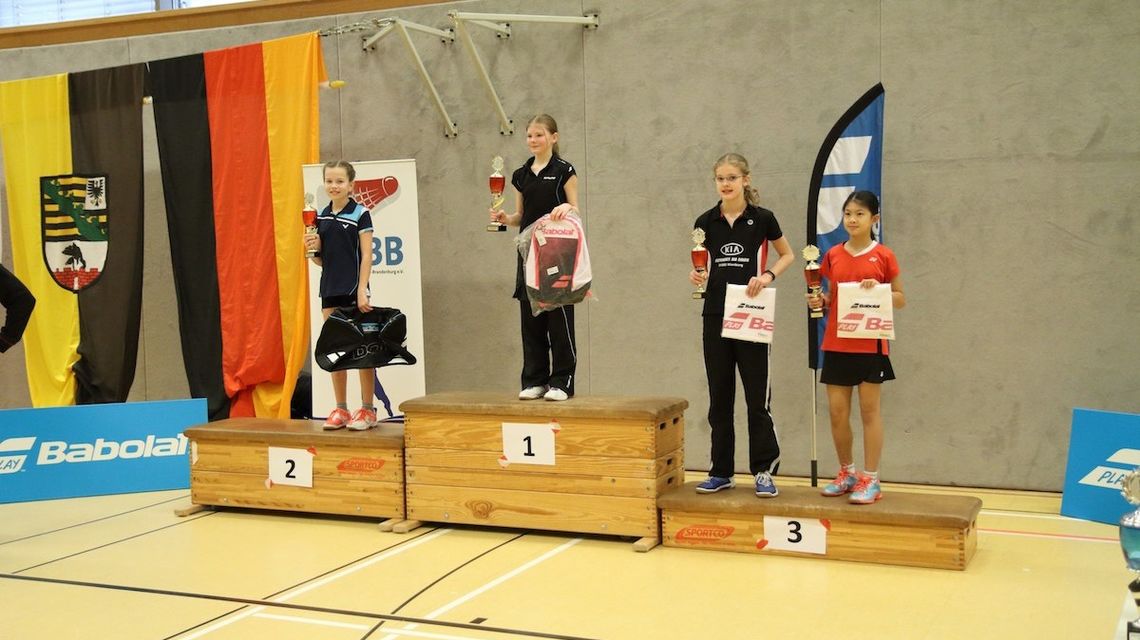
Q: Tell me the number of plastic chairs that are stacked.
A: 0